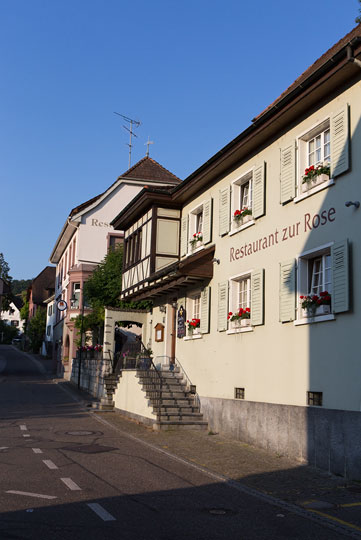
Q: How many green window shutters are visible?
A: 12